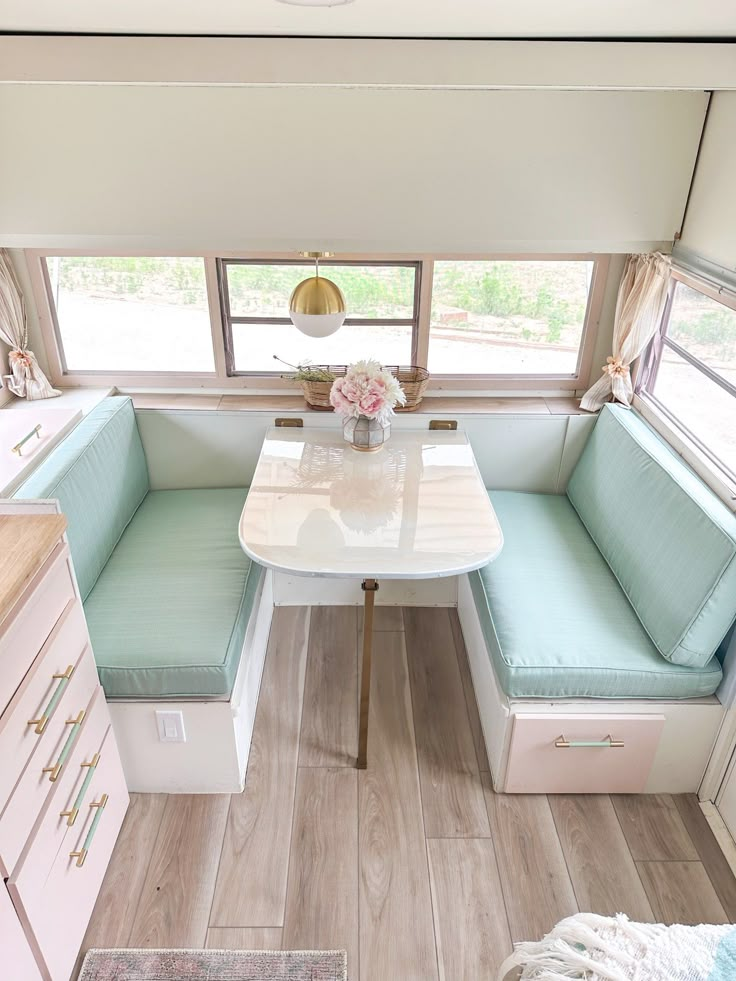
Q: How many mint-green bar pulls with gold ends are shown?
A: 6